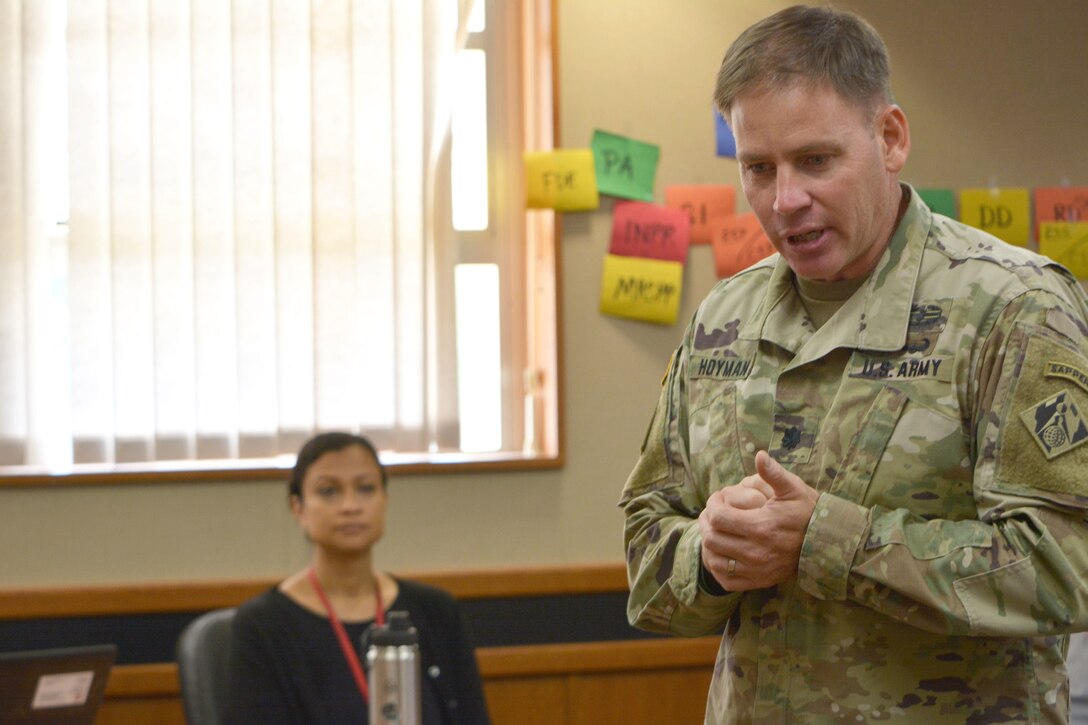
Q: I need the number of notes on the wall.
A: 11